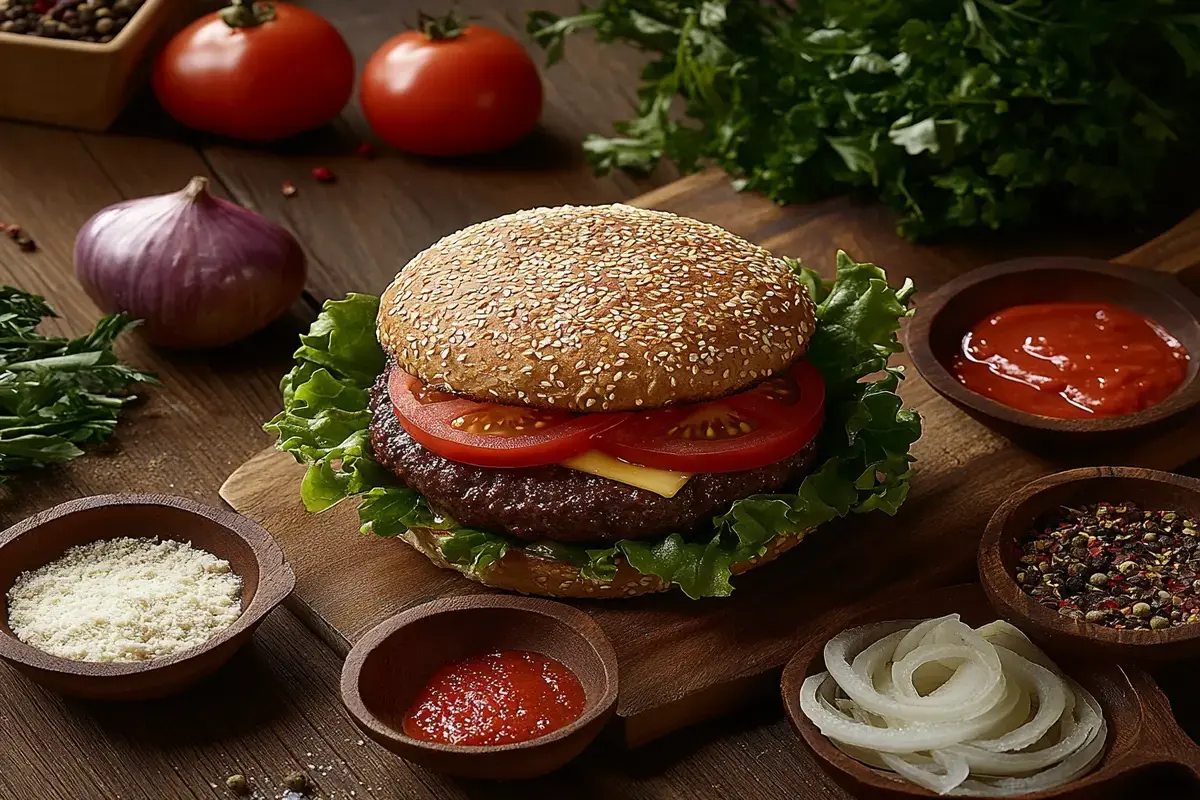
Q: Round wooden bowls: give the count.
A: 5